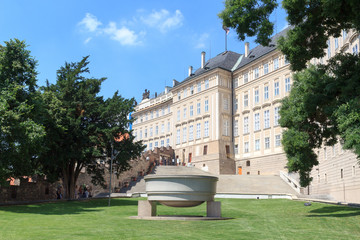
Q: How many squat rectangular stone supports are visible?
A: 2